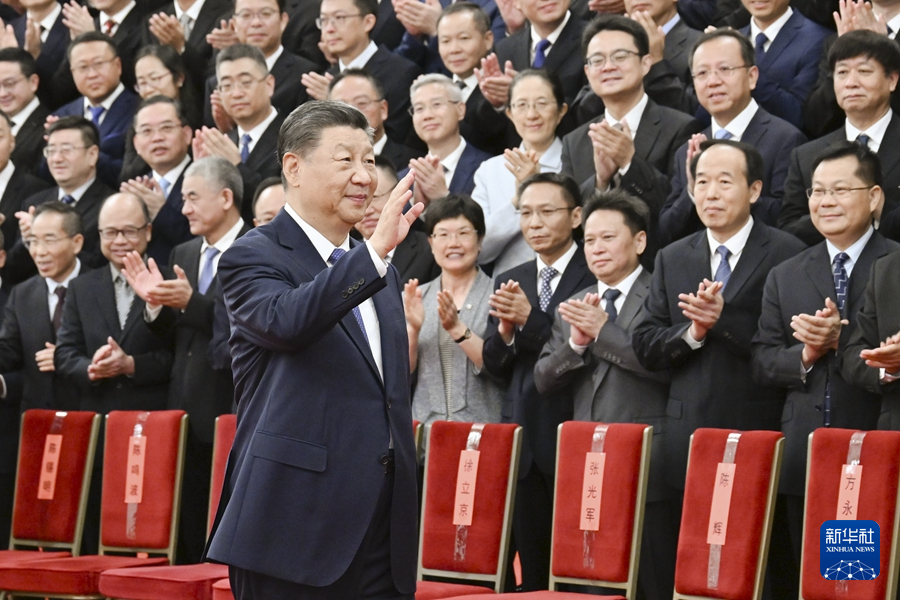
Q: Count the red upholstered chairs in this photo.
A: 8